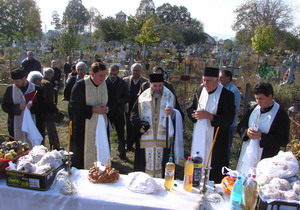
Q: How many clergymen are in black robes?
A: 5